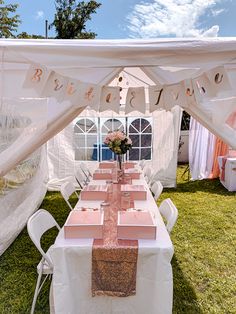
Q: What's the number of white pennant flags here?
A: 11